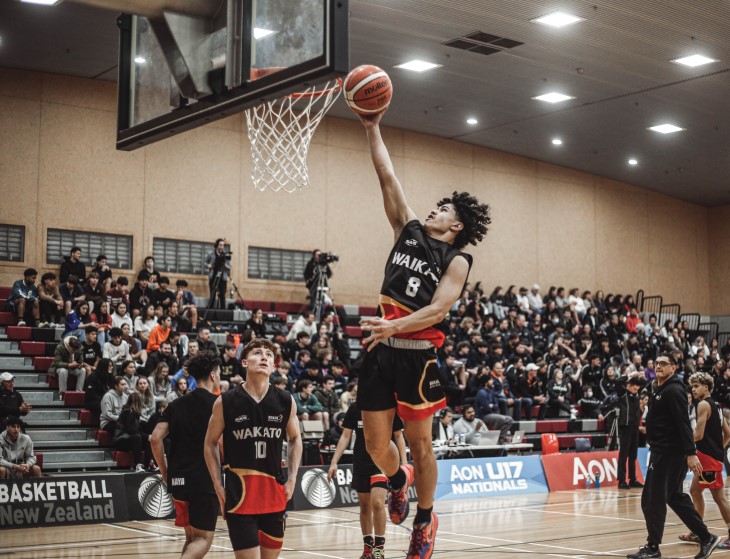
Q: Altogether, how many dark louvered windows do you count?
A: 4